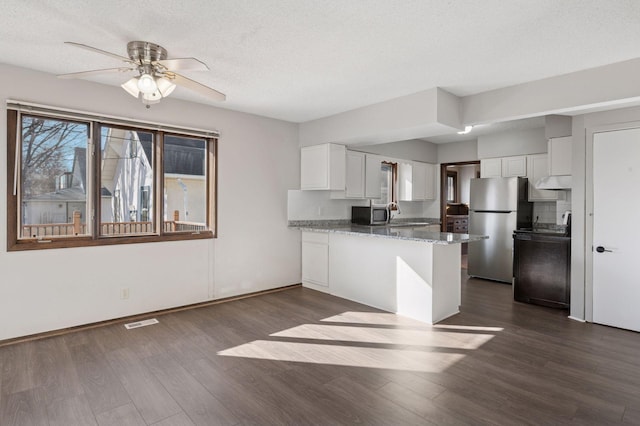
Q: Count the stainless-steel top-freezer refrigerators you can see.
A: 1